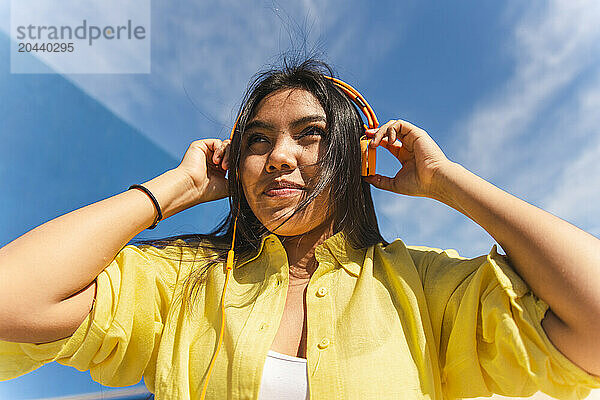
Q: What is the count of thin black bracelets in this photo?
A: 1